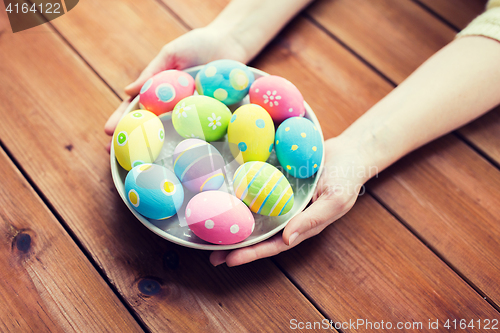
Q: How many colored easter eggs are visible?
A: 11